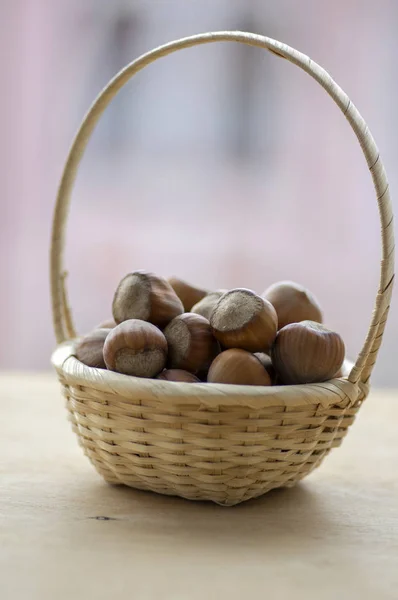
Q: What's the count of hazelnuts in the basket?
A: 13